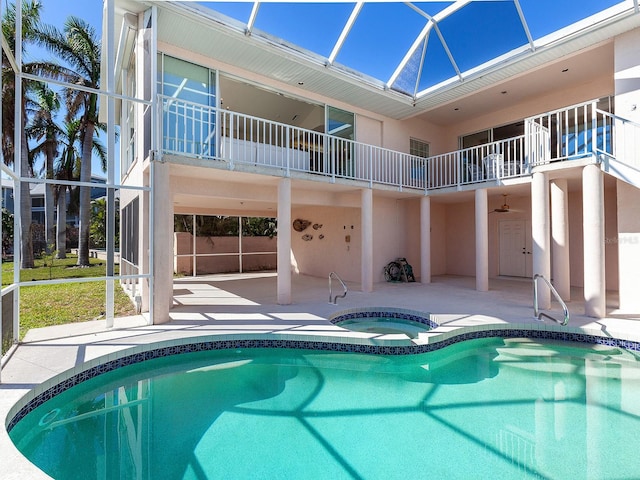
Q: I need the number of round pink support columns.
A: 7